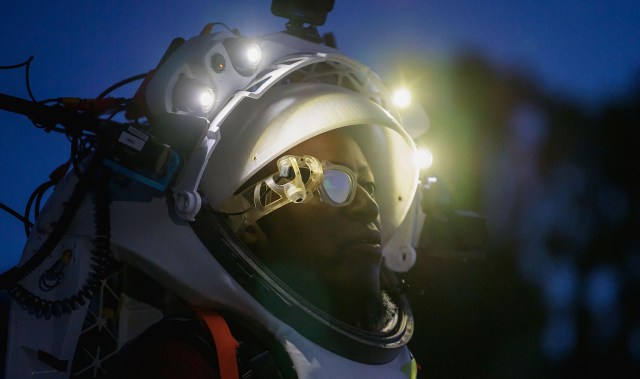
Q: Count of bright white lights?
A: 4